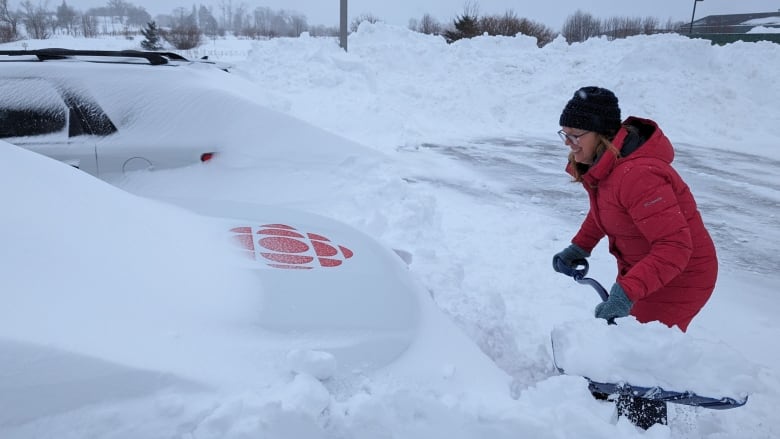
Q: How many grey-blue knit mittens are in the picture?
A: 2